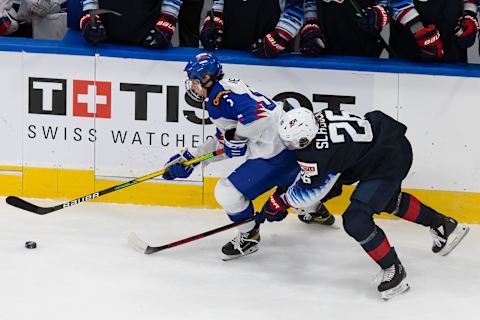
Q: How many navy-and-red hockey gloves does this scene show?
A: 9